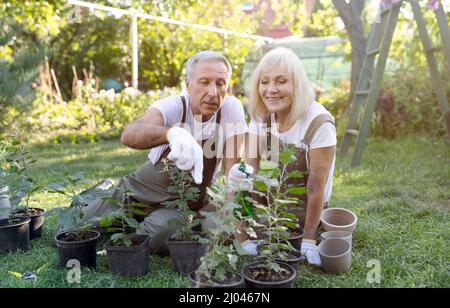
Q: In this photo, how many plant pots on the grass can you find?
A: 12